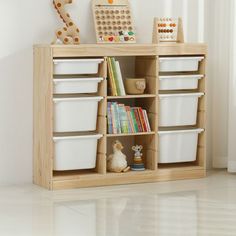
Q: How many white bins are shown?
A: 8